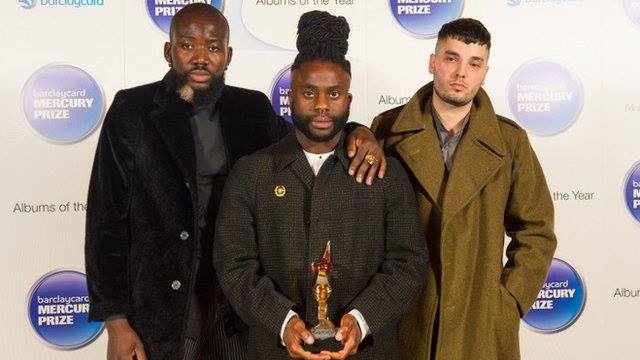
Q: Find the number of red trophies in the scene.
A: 1